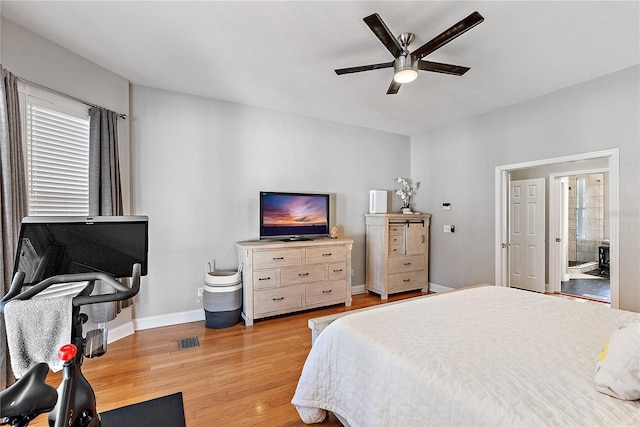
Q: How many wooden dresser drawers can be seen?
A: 12